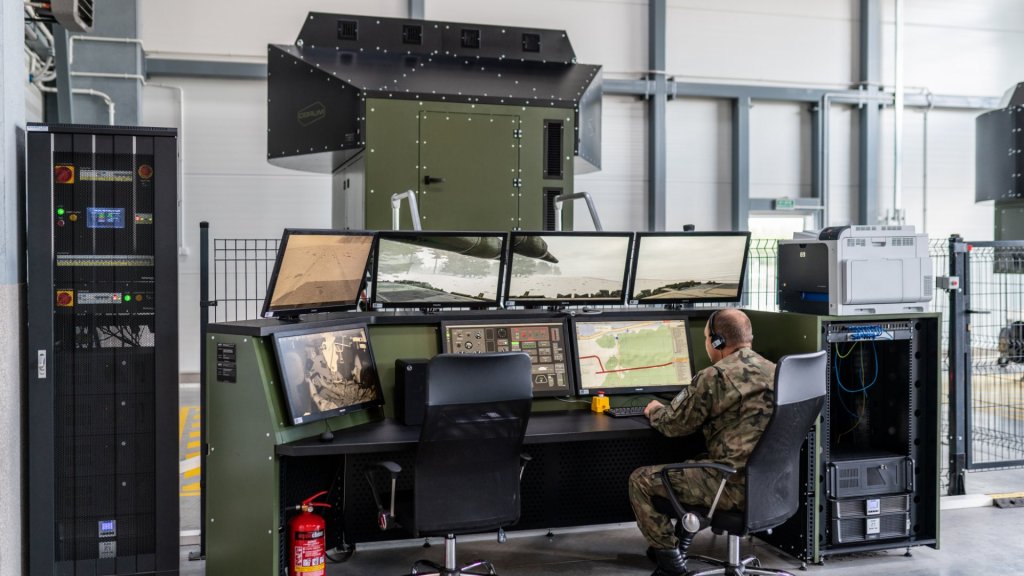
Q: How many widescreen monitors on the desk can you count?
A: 7